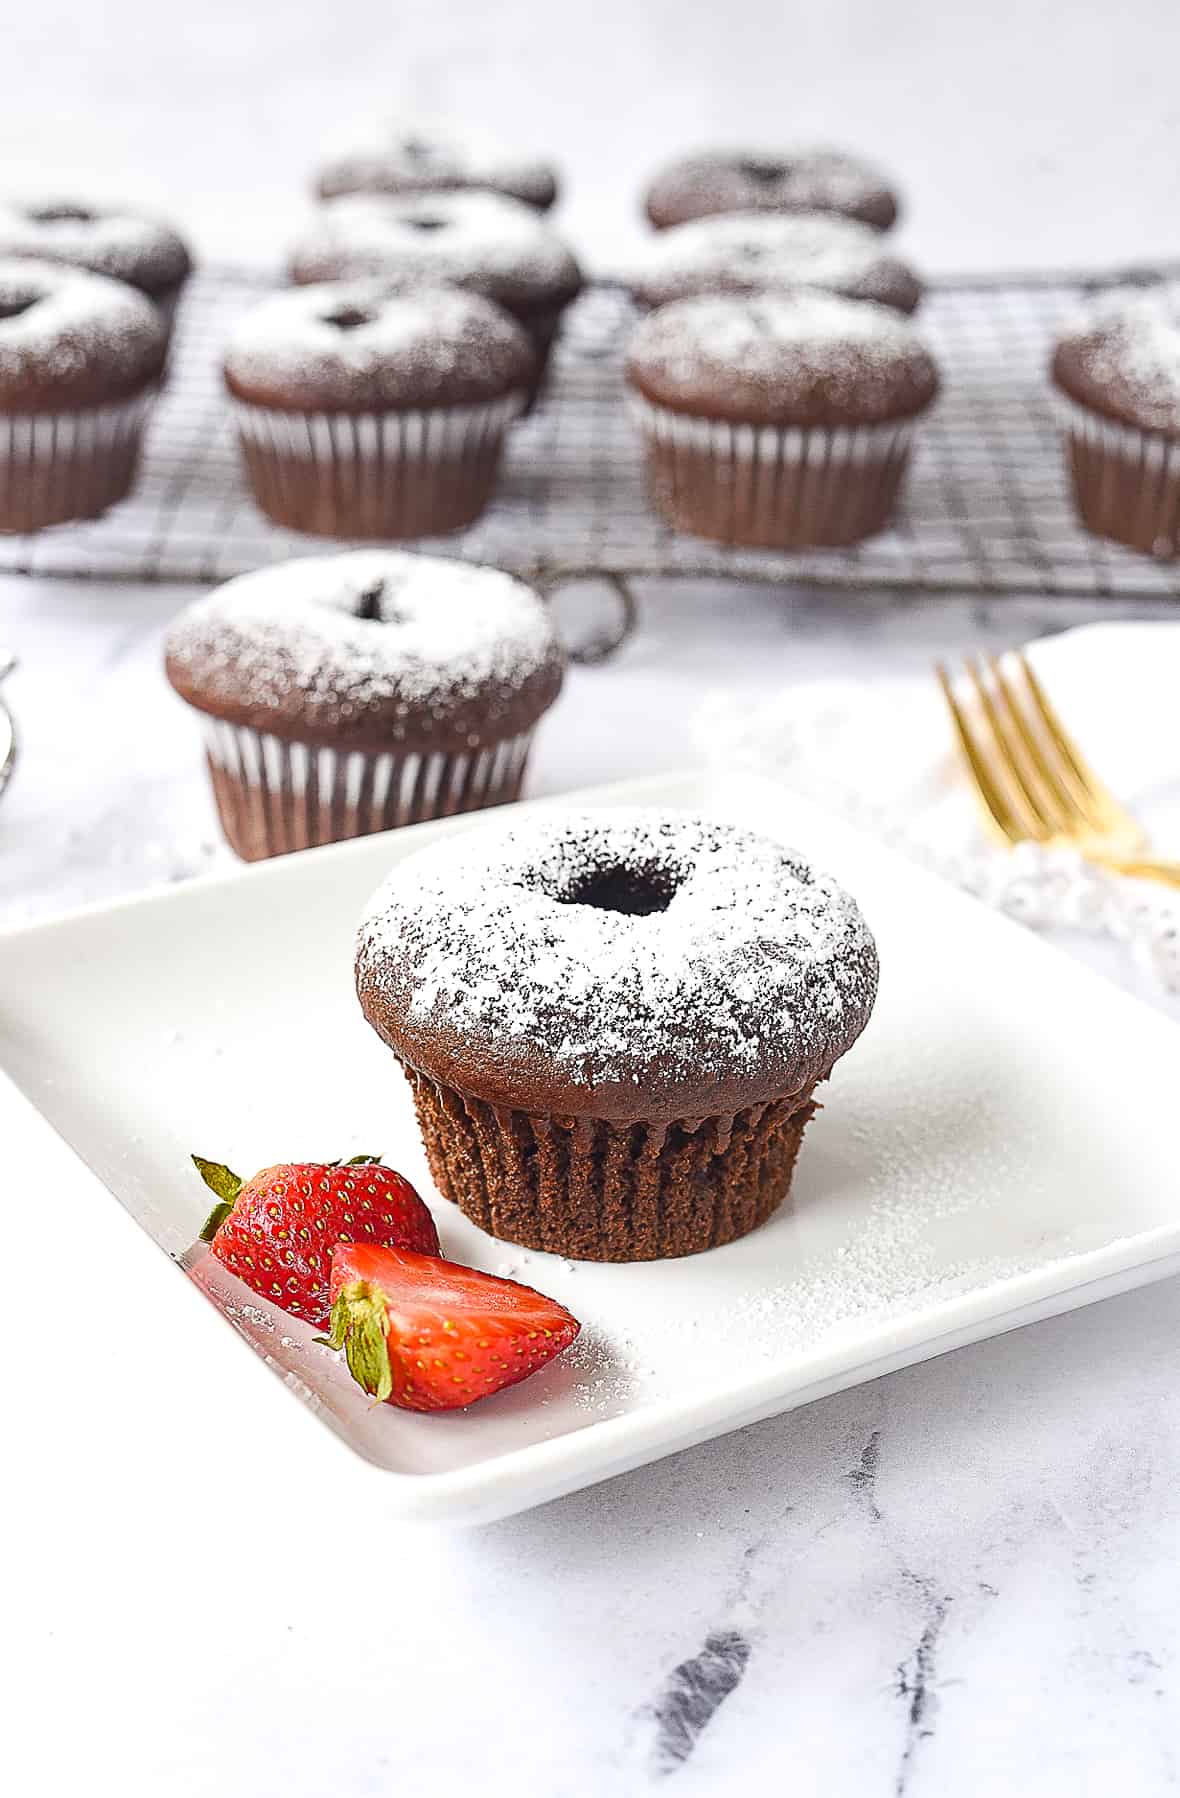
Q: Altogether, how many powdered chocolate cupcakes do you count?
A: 11